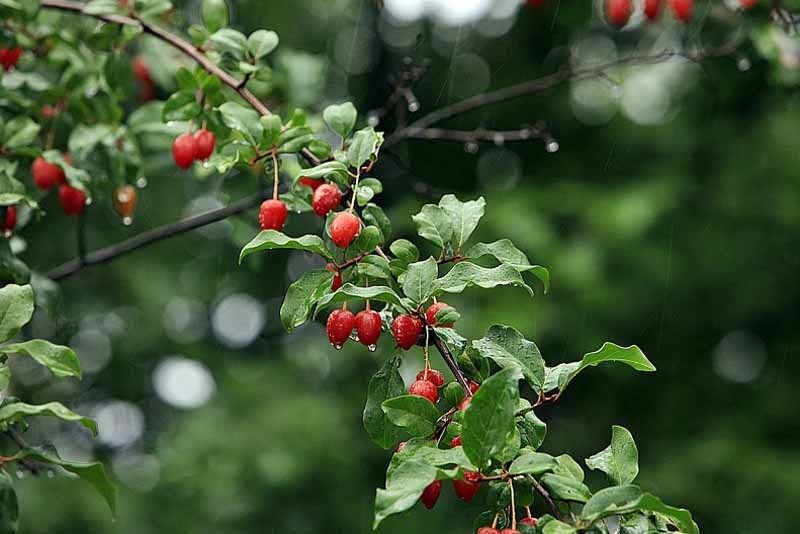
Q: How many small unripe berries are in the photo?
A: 1